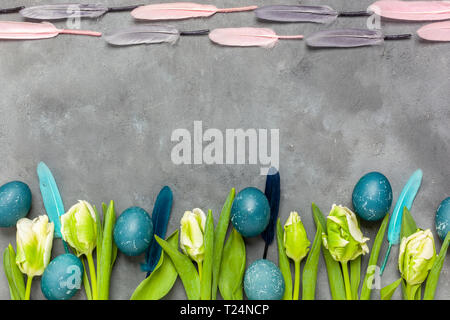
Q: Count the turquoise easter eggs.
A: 7